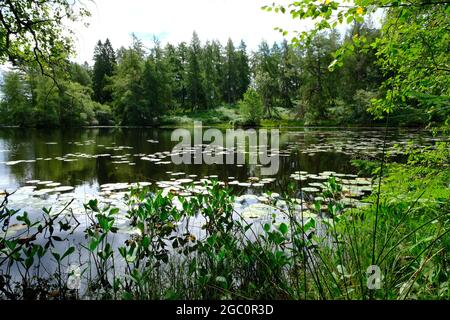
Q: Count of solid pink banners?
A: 0